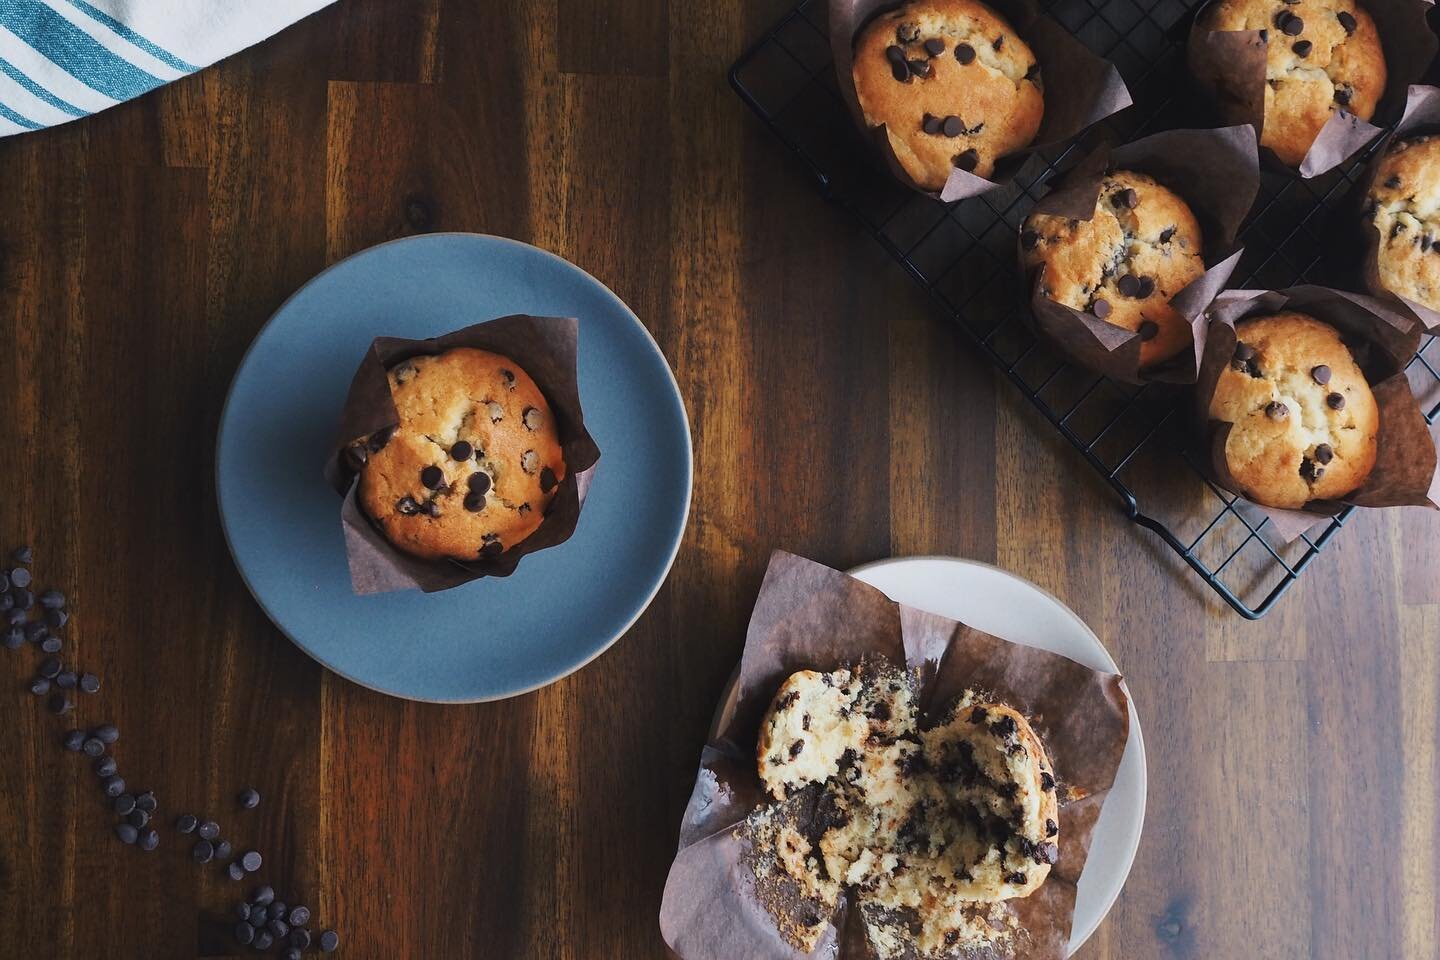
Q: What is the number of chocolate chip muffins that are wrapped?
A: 6